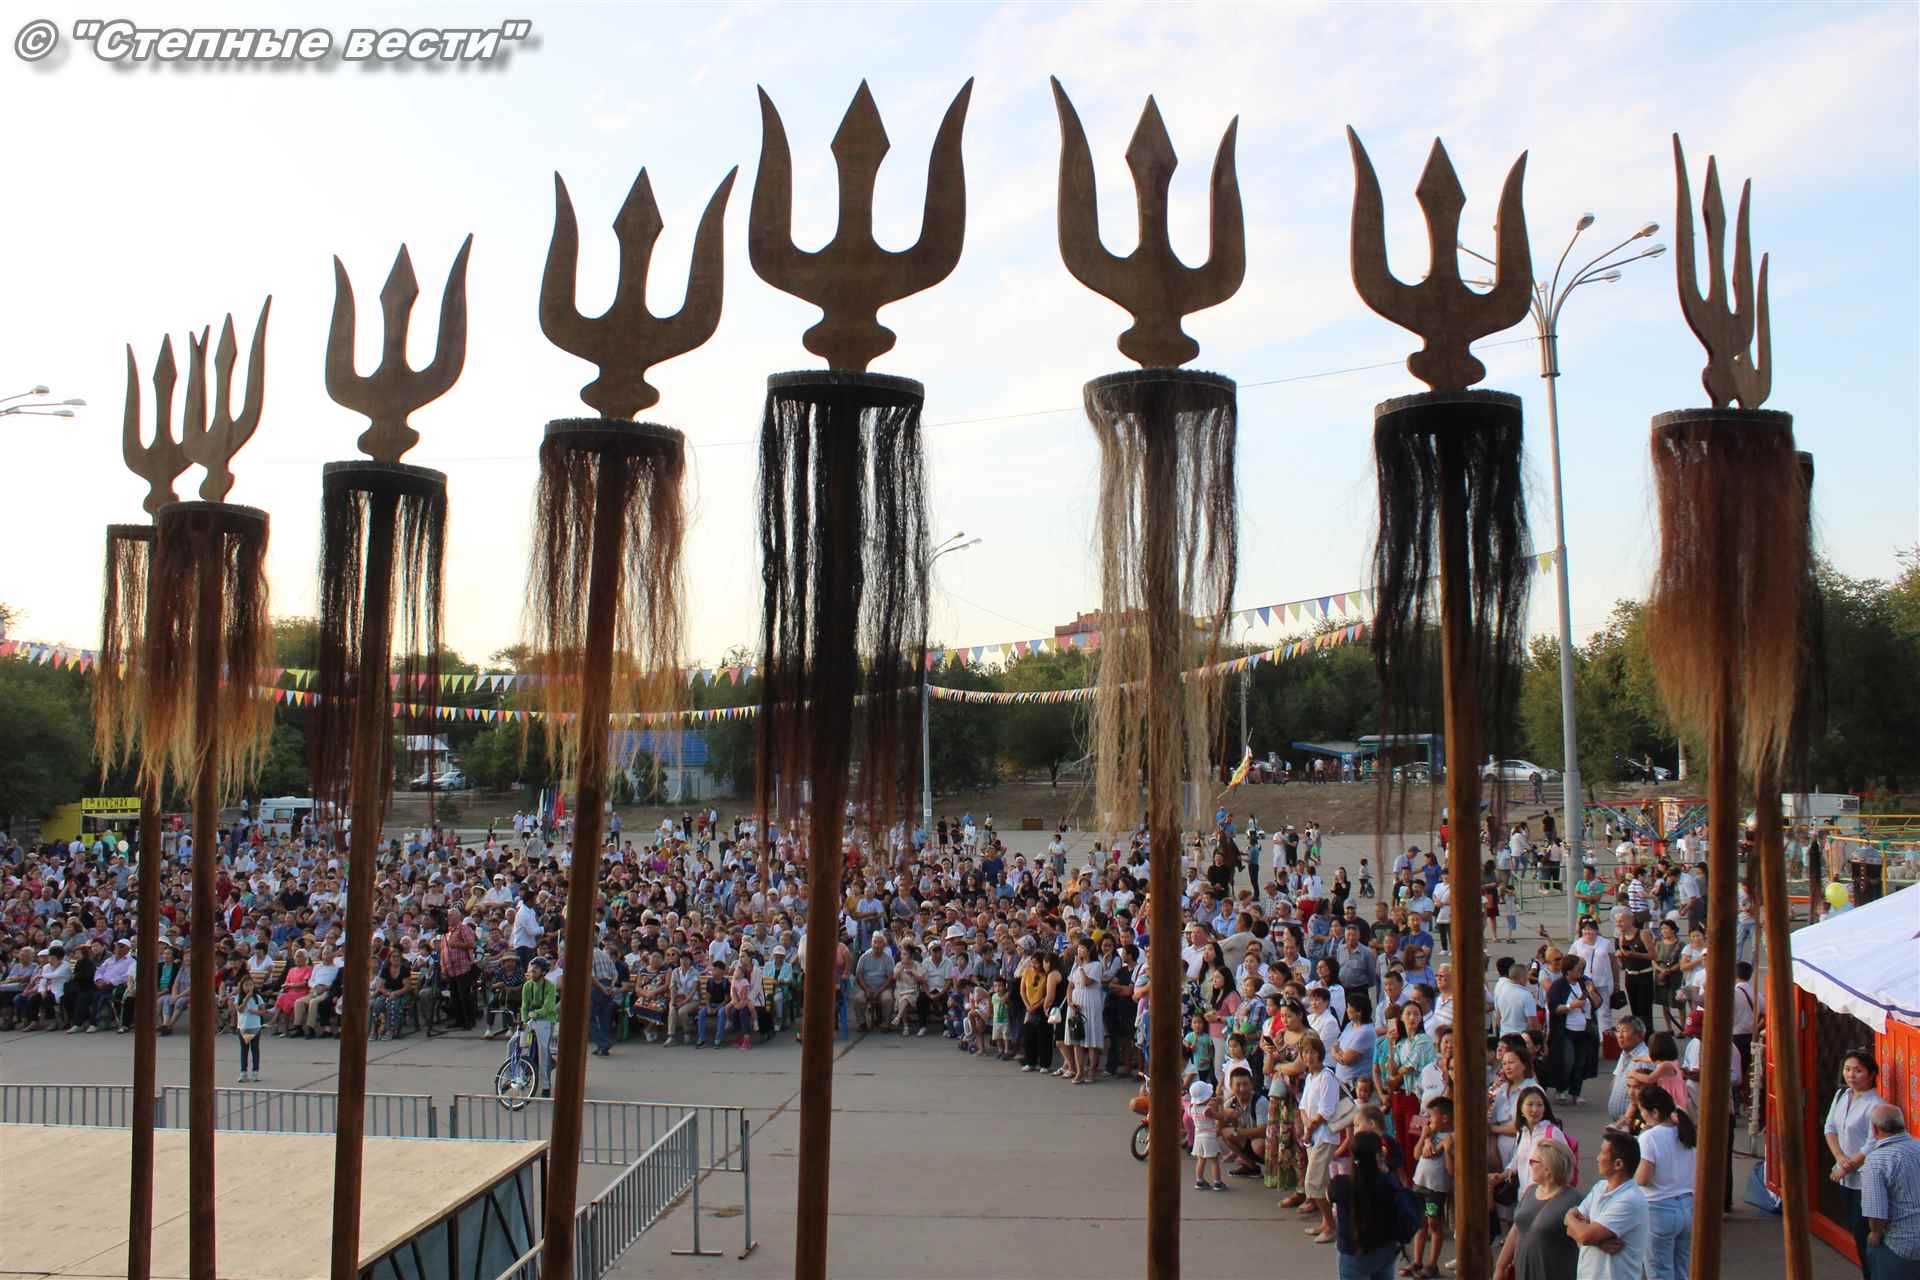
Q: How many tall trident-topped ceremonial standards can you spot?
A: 9